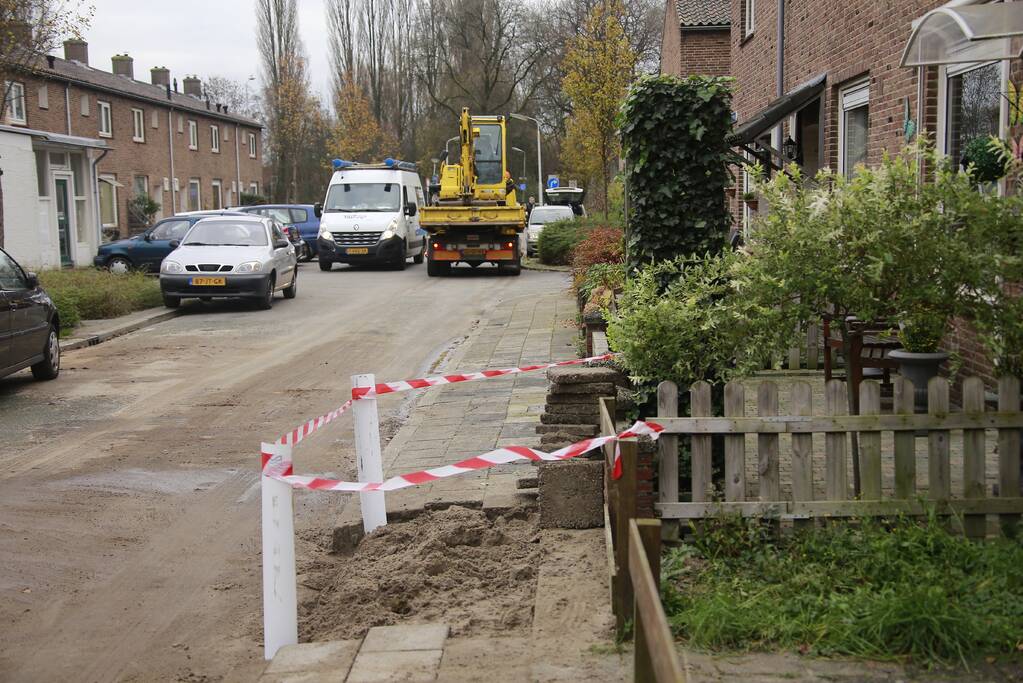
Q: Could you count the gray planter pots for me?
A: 1